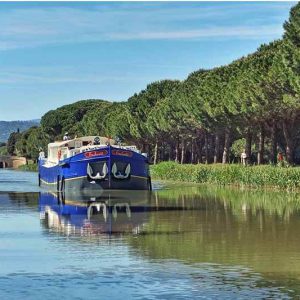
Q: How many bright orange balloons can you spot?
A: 0